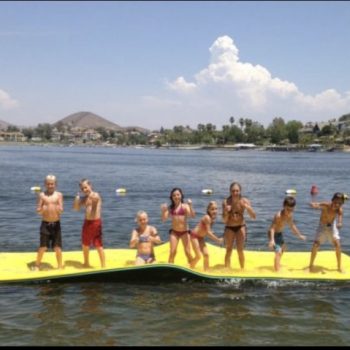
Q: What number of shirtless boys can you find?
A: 4